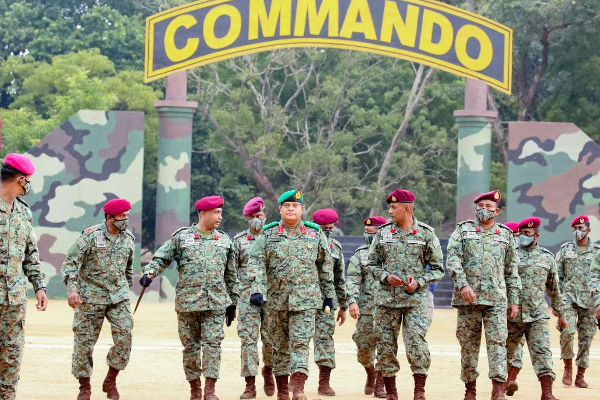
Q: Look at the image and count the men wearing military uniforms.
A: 12